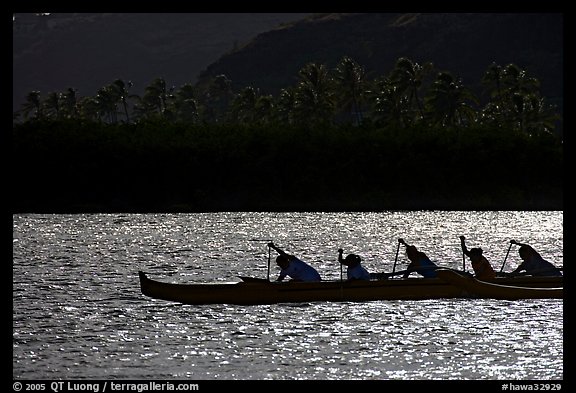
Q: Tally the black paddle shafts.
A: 5